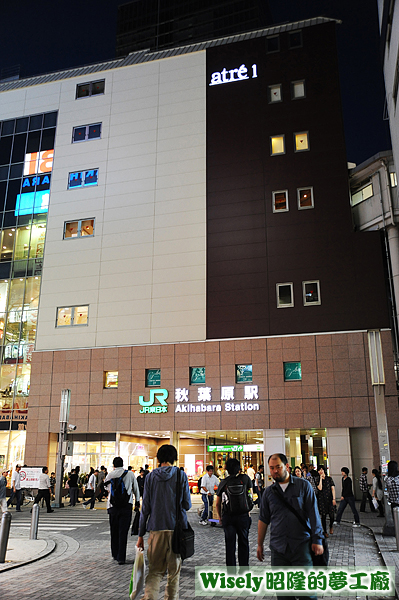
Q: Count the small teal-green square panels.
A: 4